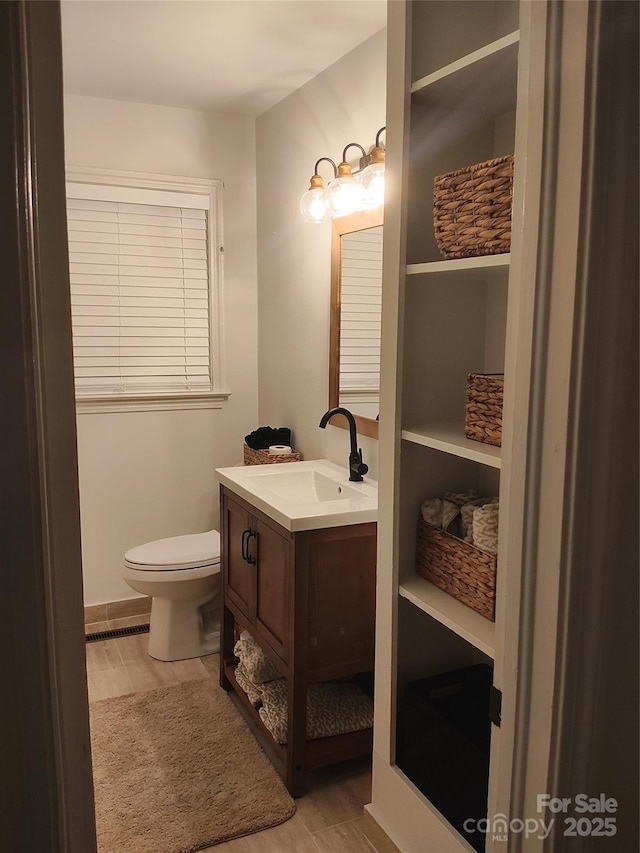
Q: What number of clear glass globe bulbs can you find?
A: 3